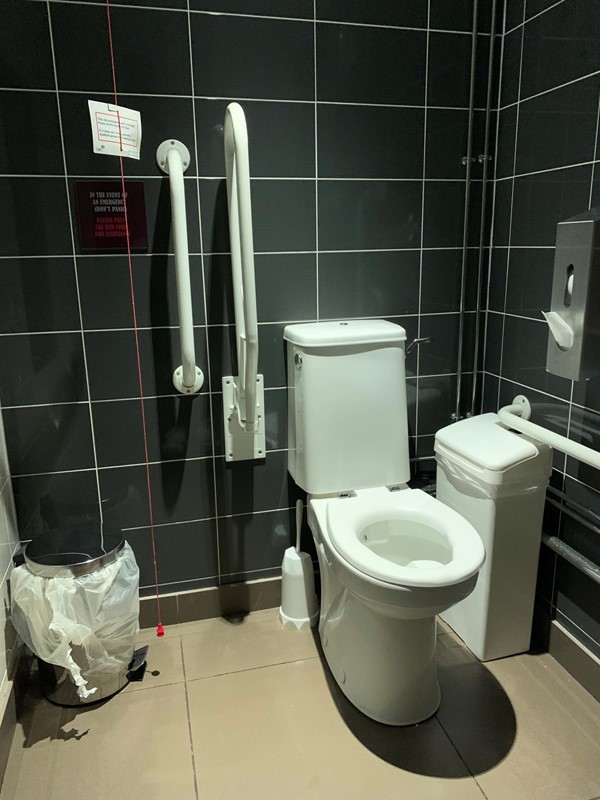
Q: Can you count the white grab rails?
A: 3